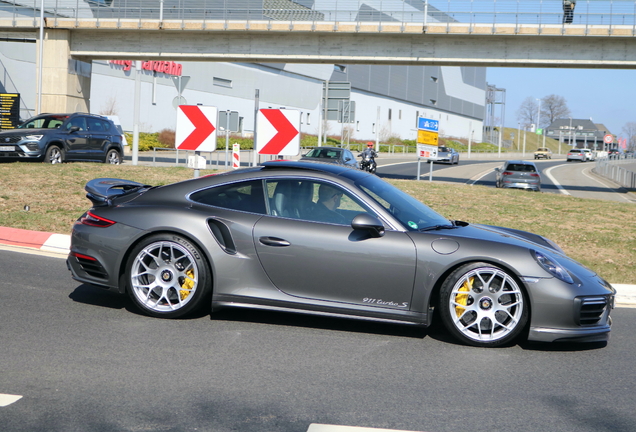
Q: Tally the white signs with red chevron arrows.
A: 2